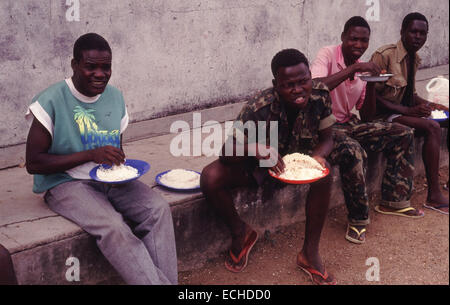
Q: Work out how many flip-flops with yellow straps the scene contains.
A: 2